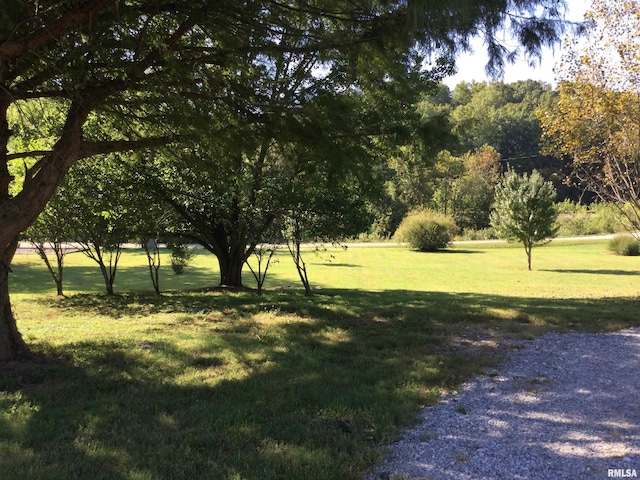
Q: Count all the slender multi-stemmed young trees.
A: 5